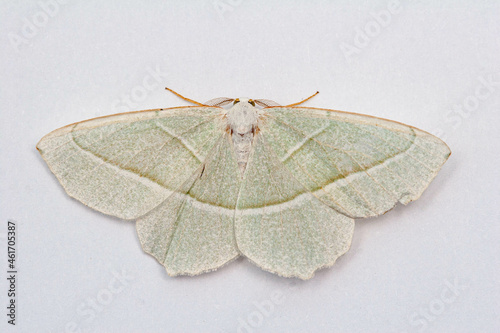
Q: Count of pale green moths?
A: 1